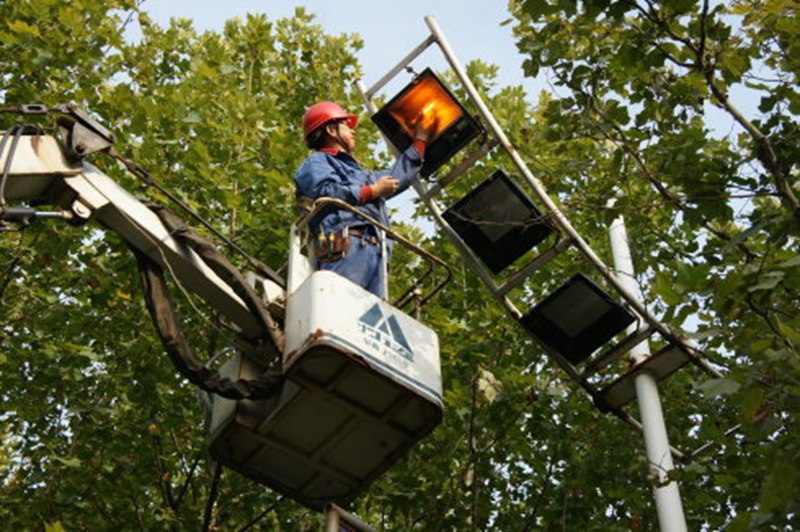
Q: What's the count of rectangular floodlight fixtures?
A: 3